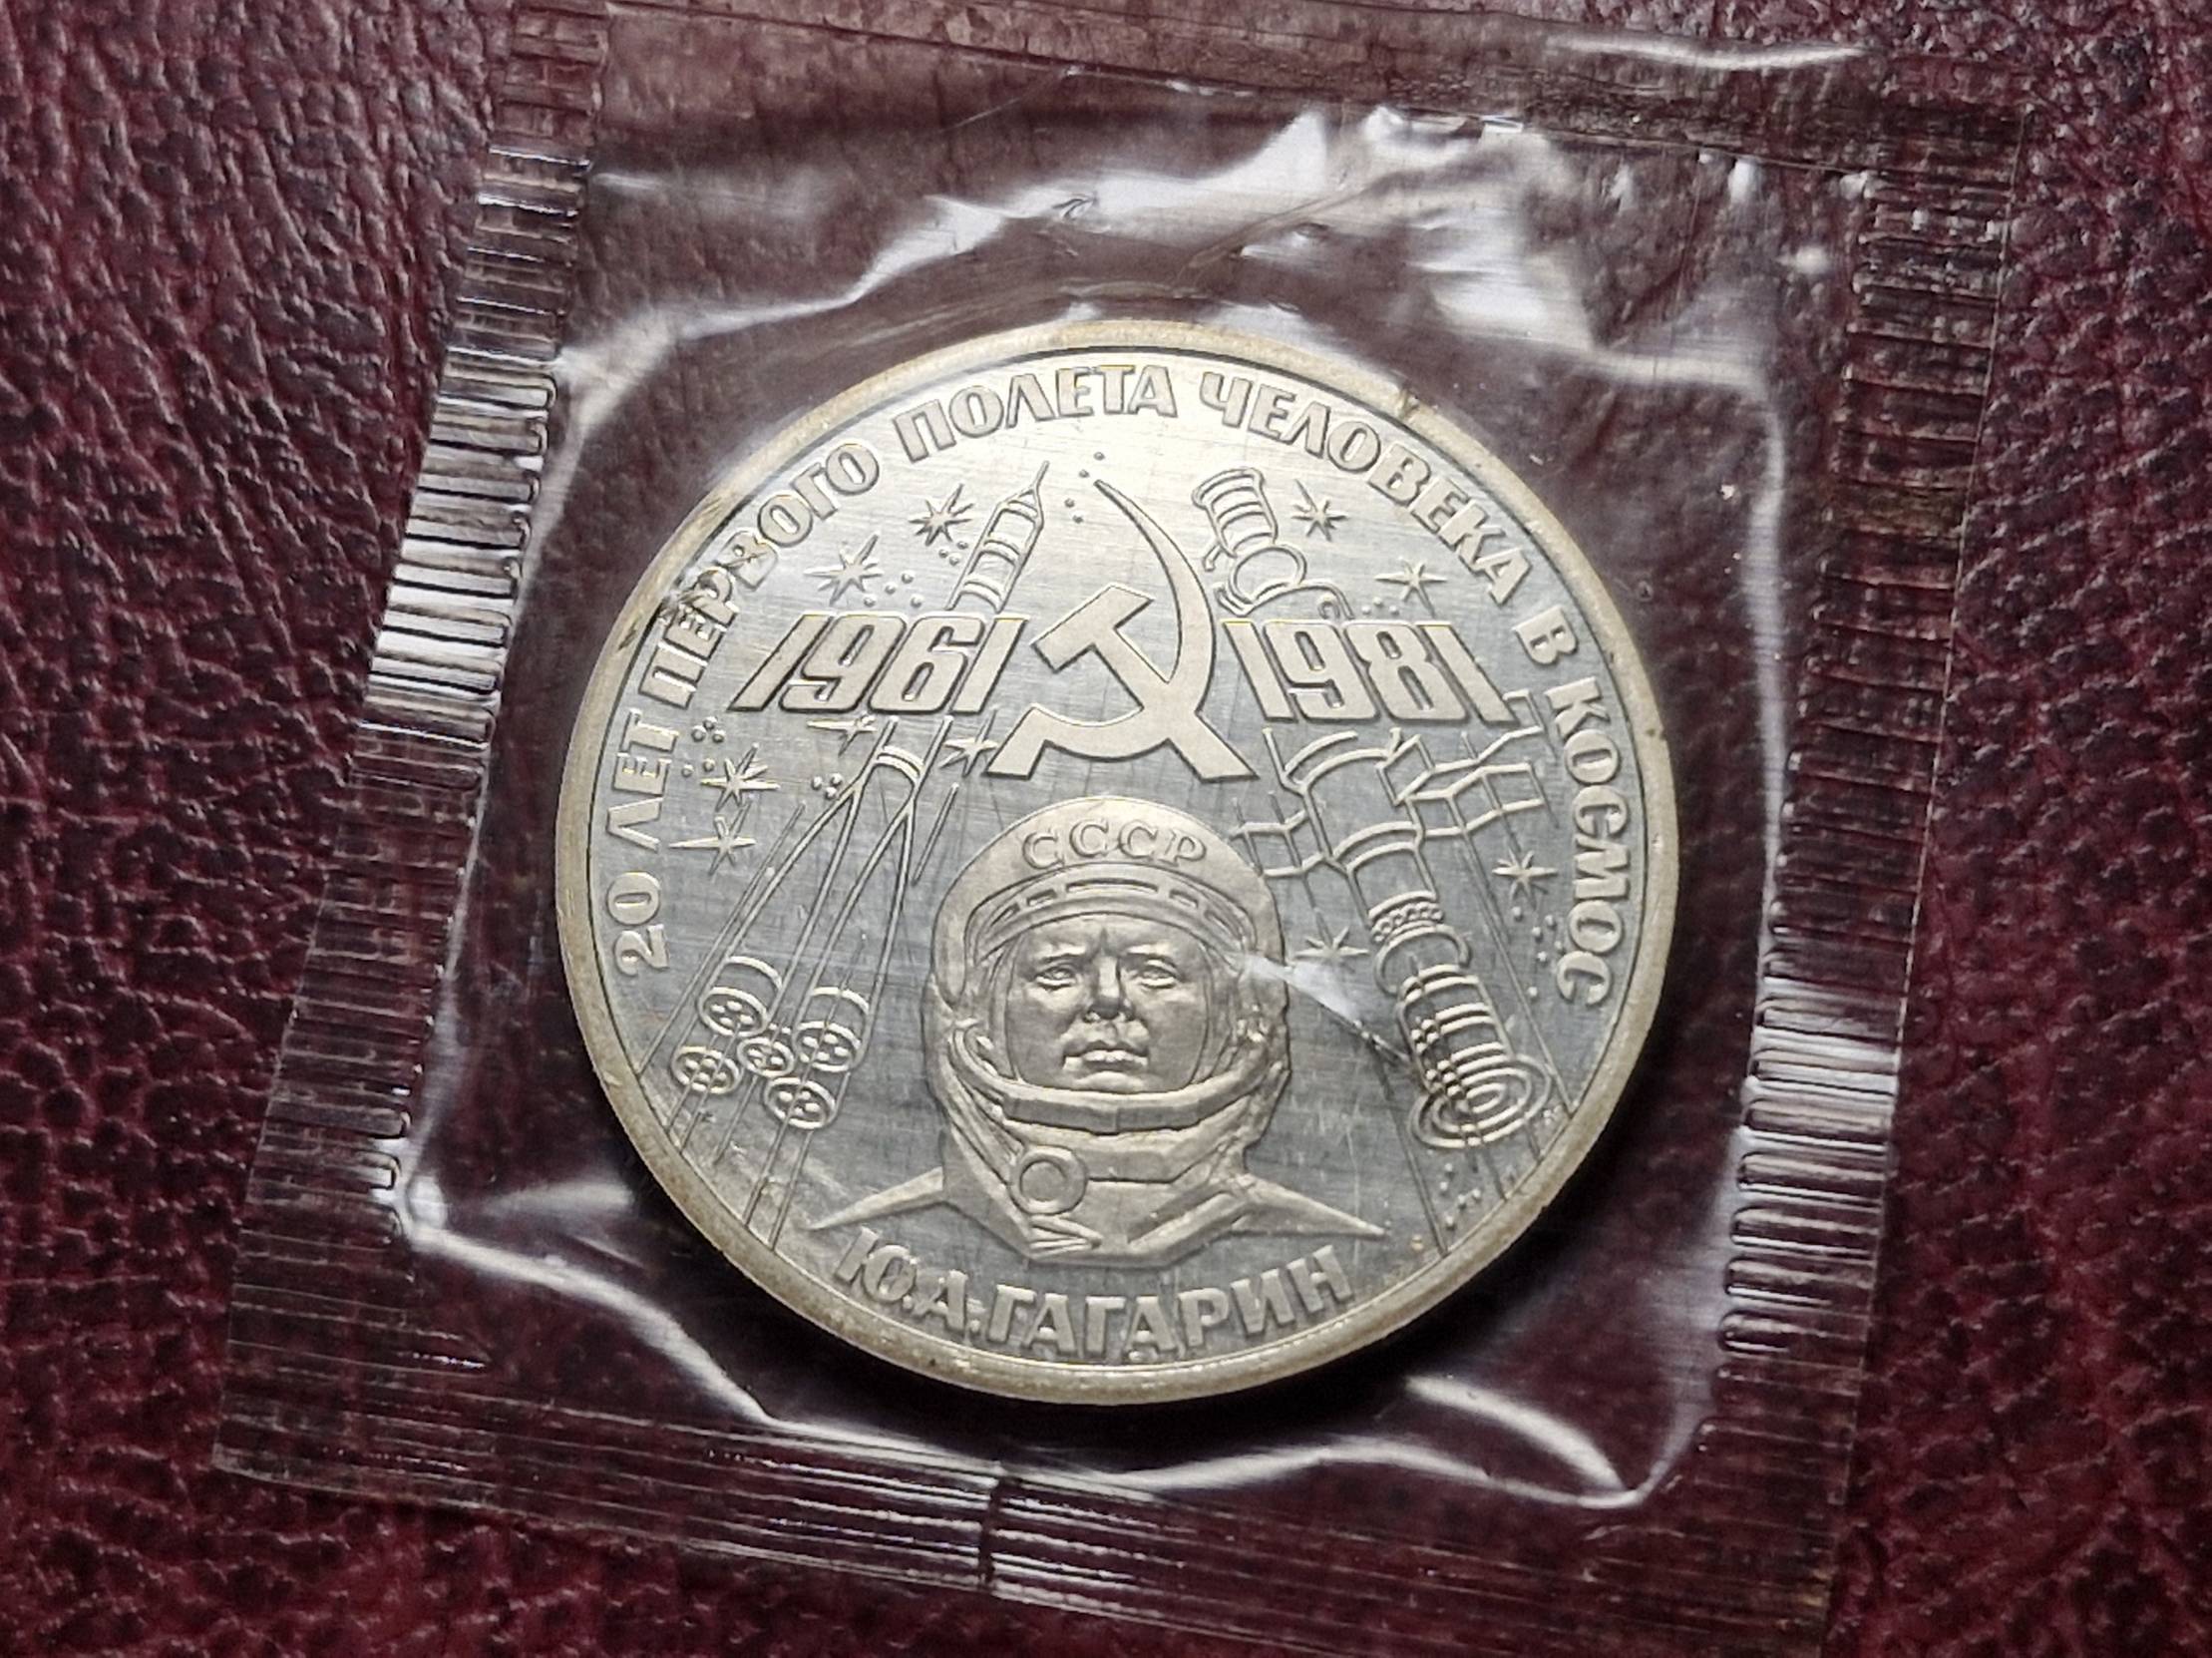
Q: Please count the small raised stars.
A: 10